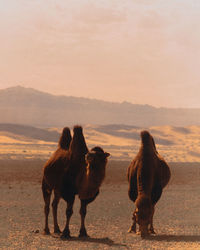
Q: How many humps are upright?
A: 3